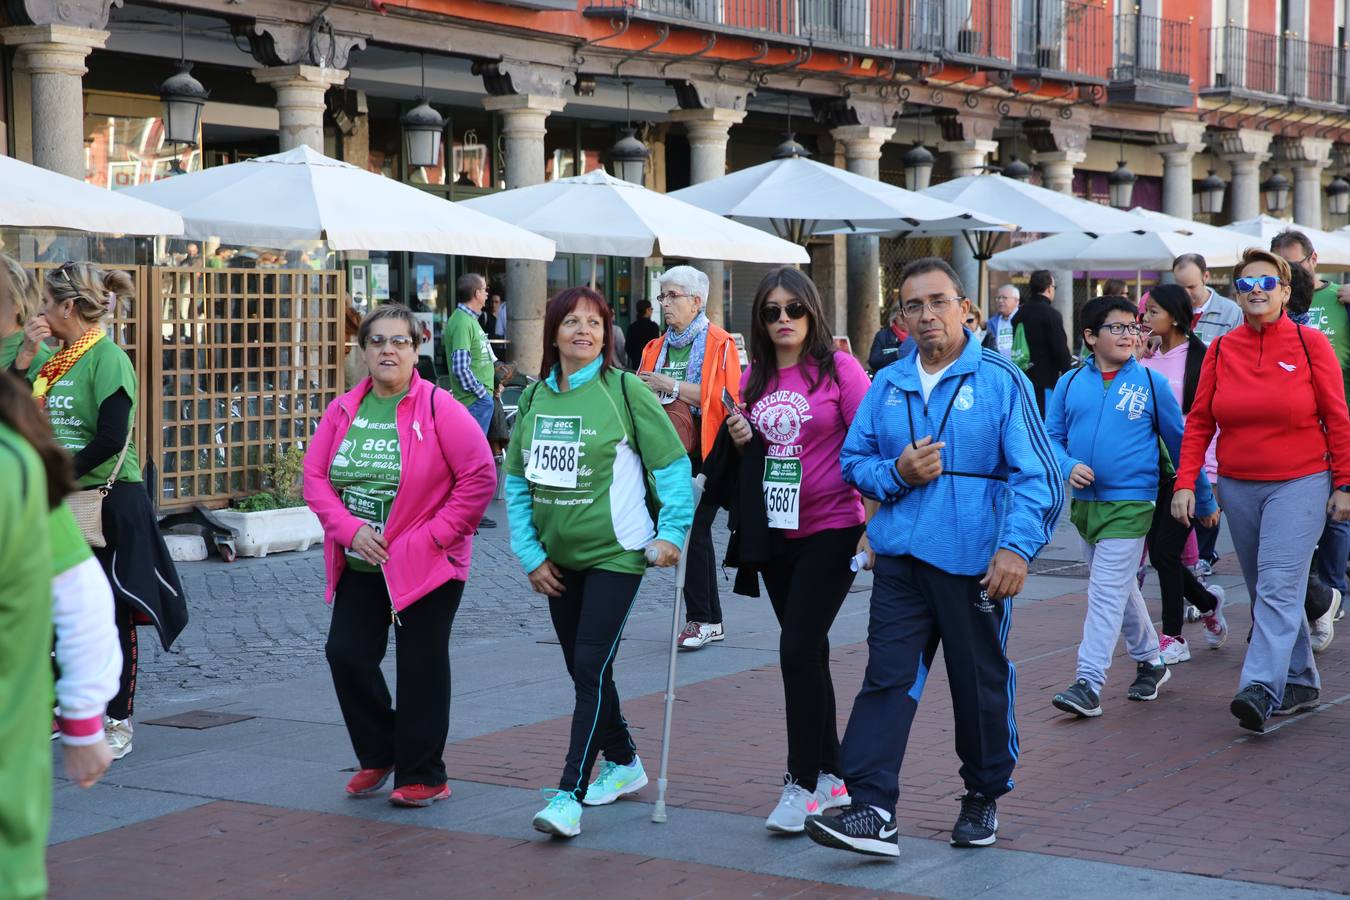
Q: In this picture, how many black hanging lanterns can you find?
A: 10